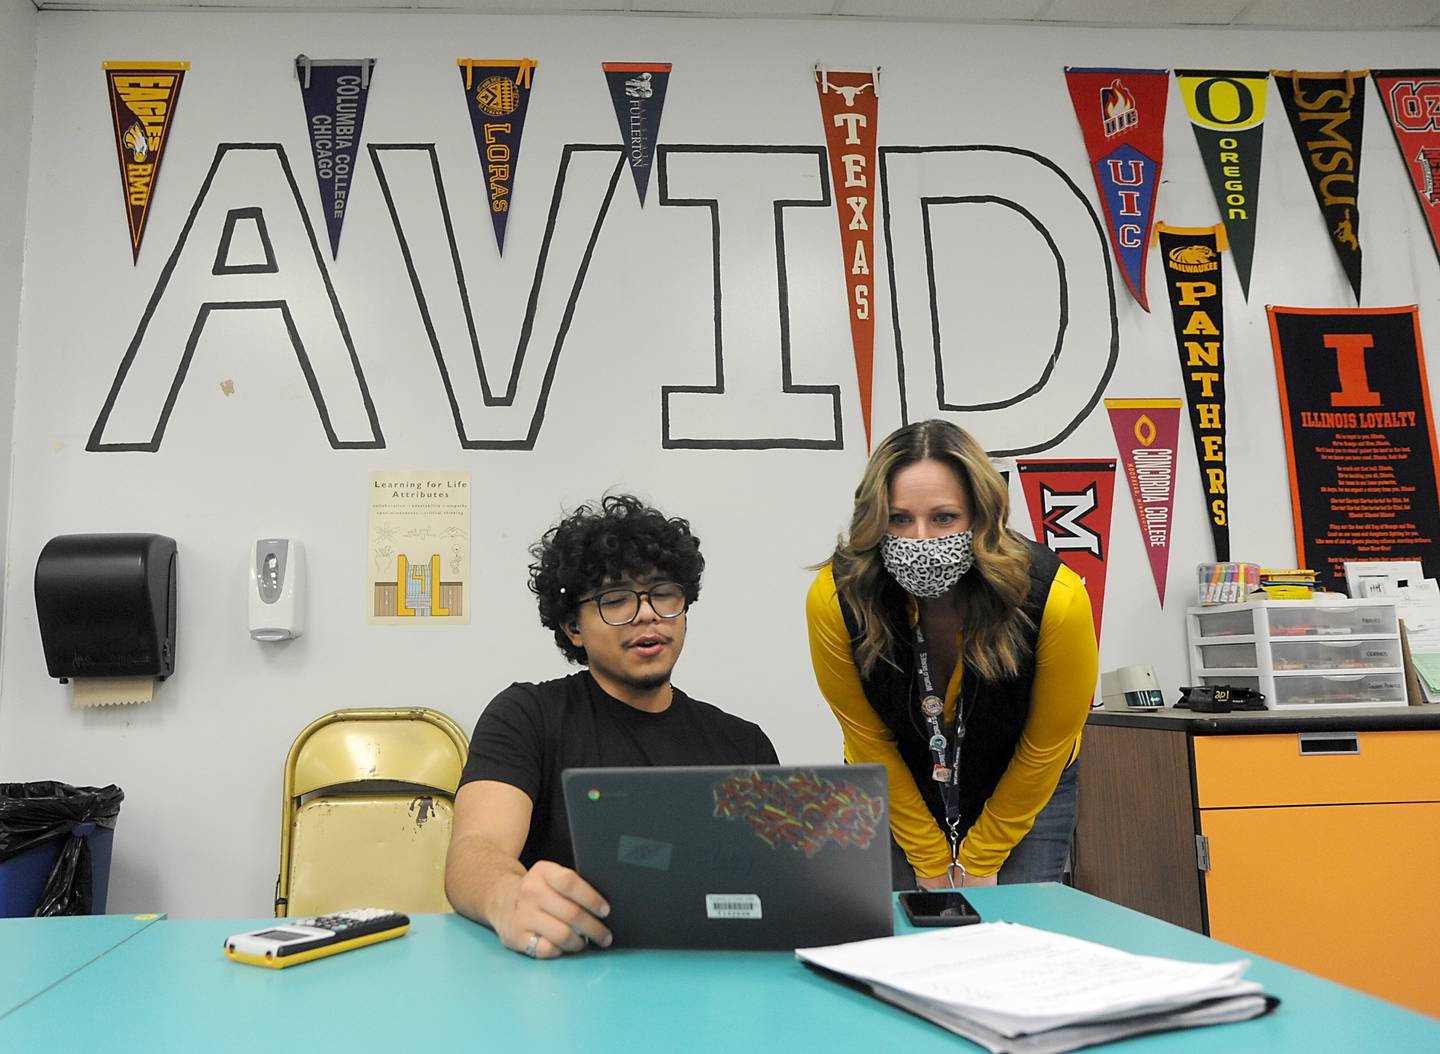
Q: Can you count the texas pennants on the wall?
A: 1